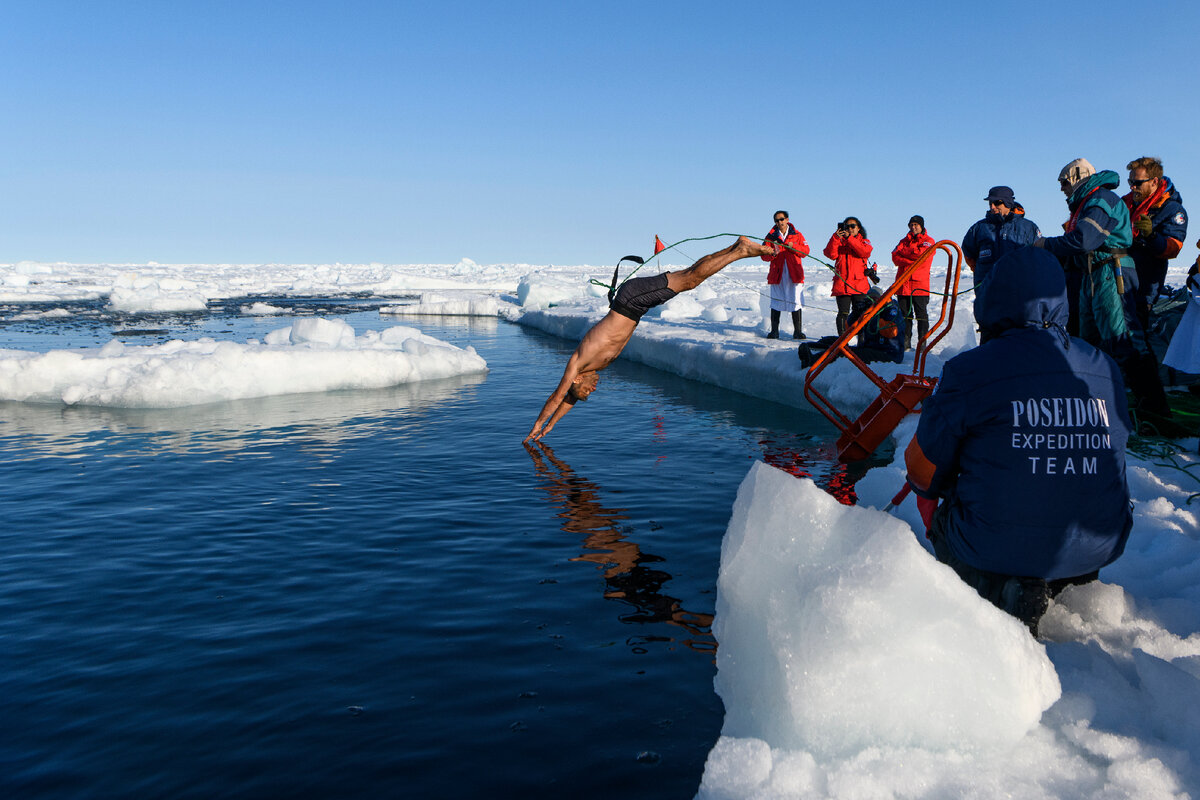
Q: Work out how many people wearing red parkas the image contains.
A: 3